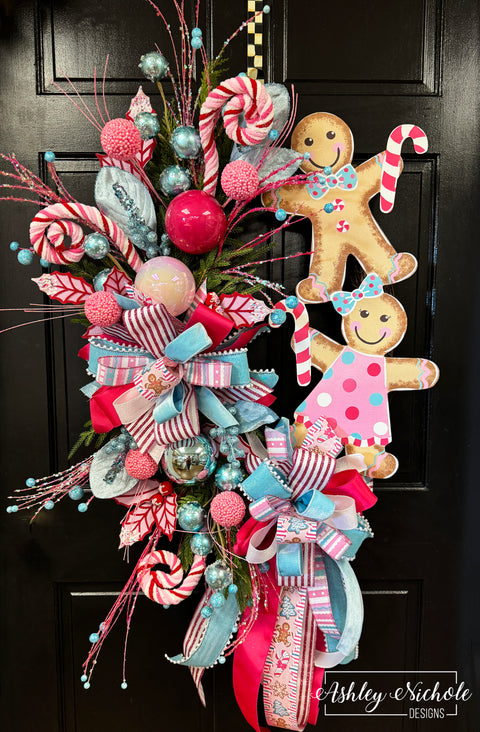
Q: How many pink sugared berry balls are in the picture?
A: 5